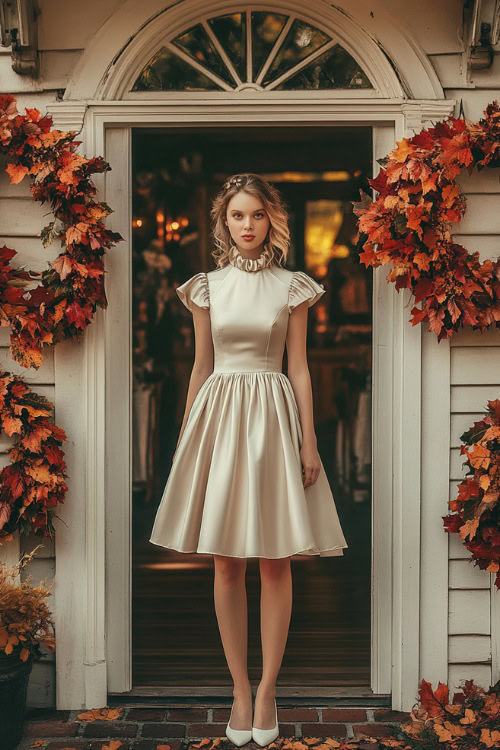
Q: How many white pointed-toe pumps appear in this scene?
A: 2